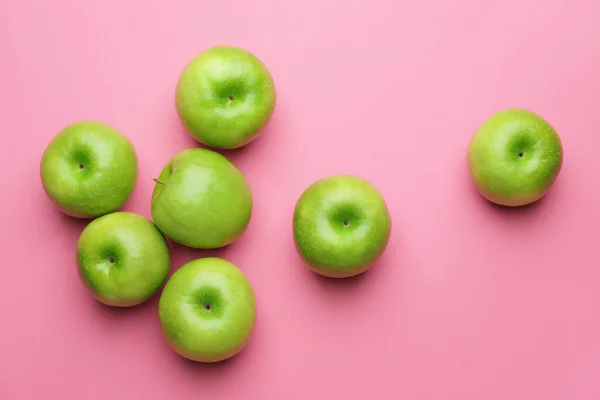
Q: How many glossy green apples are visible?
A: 7